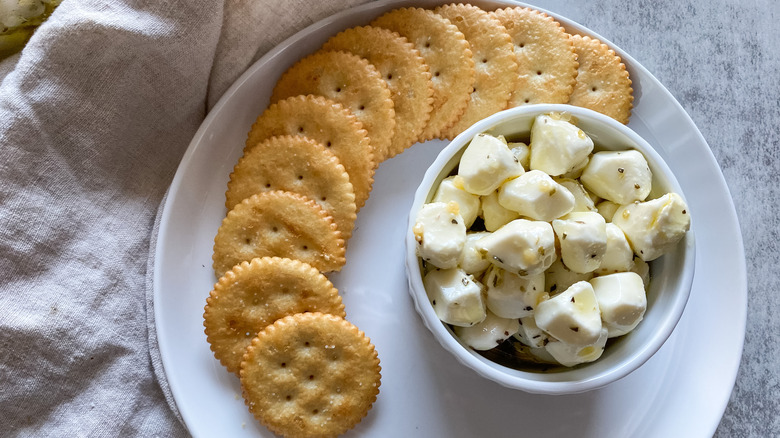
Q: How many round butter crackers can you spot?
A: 11